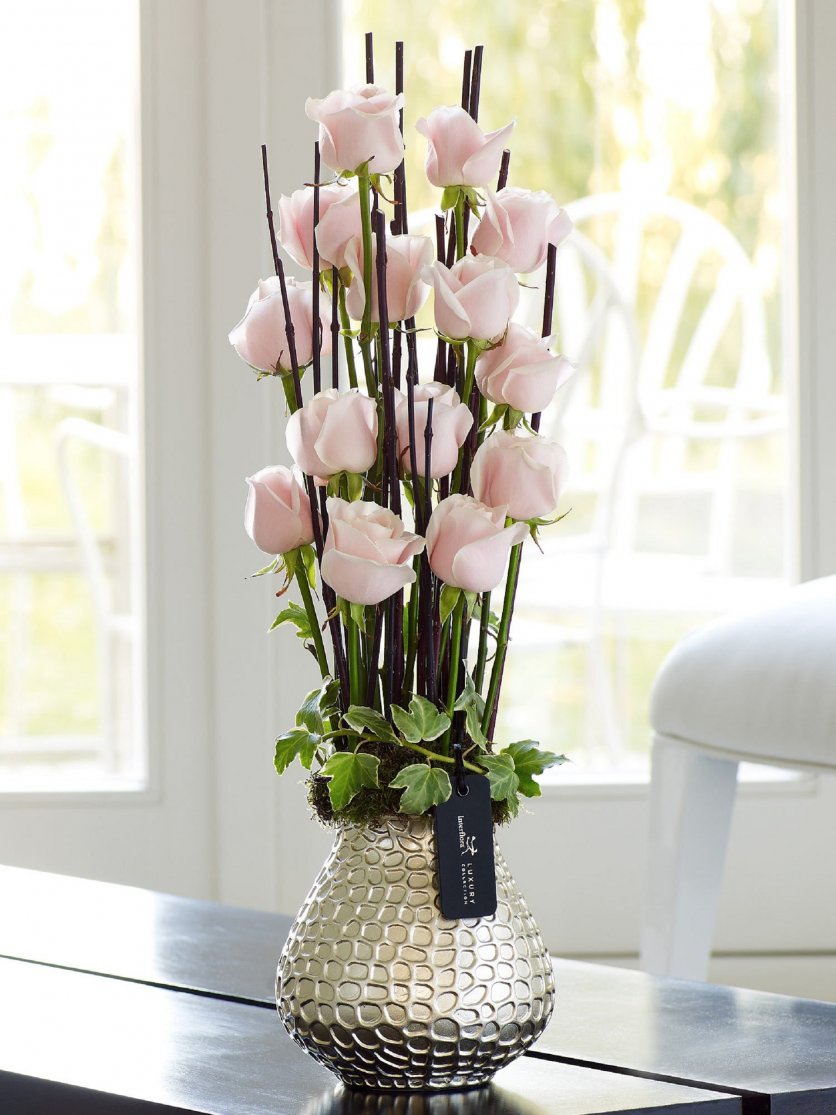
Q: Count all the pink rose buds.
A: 14